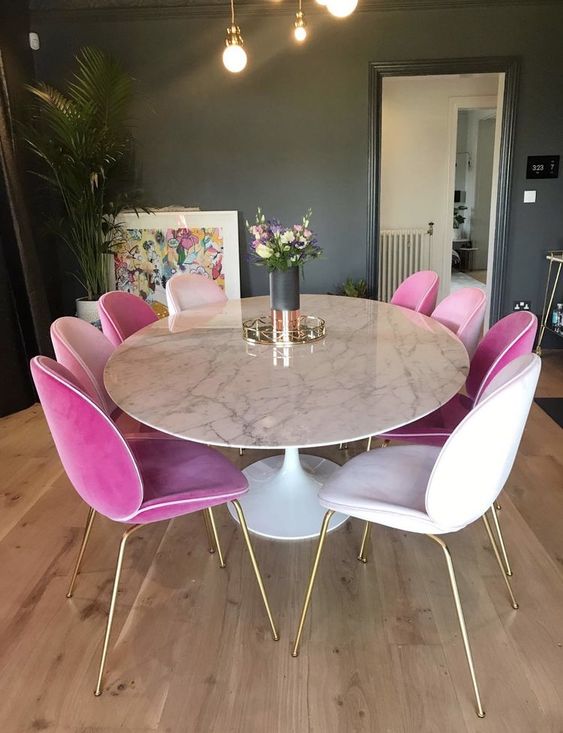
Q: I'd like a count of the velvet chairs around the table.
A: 8